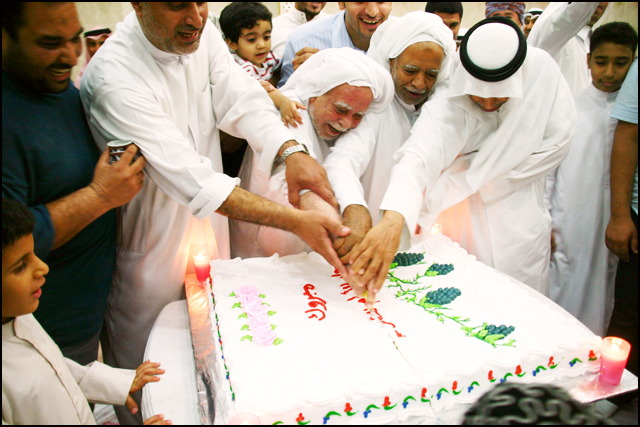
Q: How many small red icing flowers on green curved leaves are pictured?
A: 9